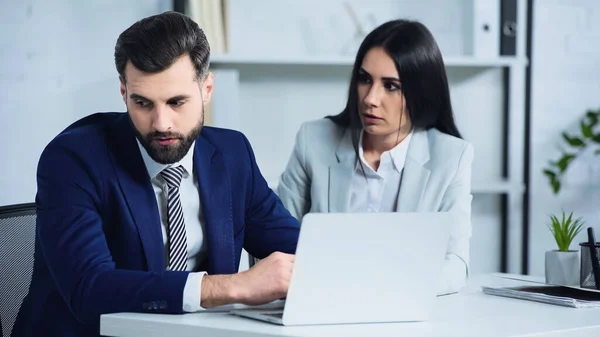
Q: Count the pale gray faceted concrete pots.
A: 1